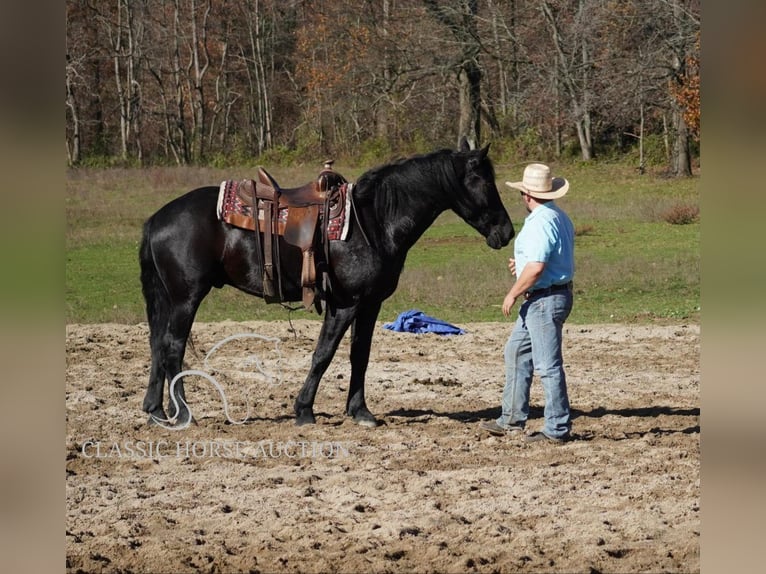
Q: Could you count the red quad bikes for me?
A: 0